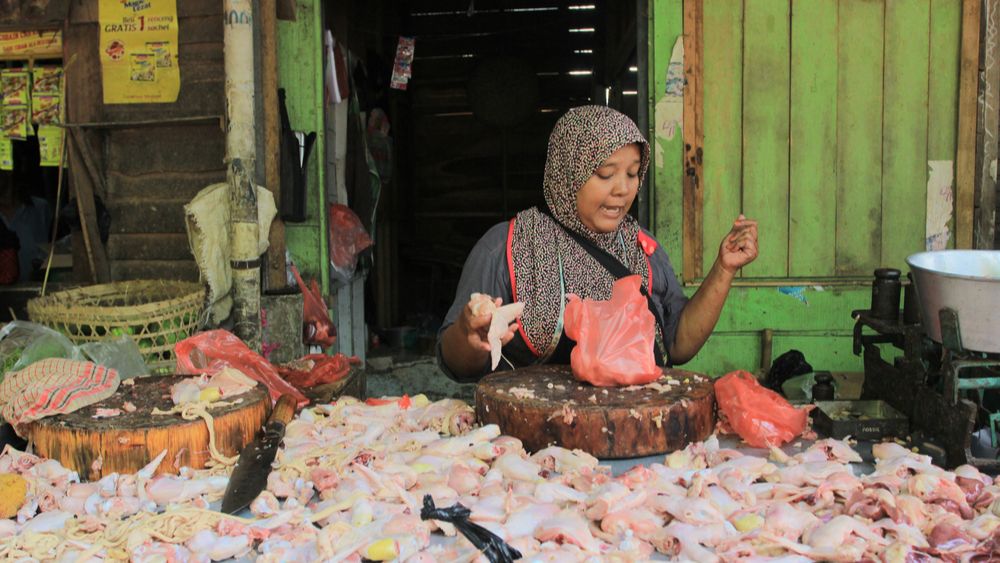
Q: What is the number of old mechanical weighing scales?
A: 1